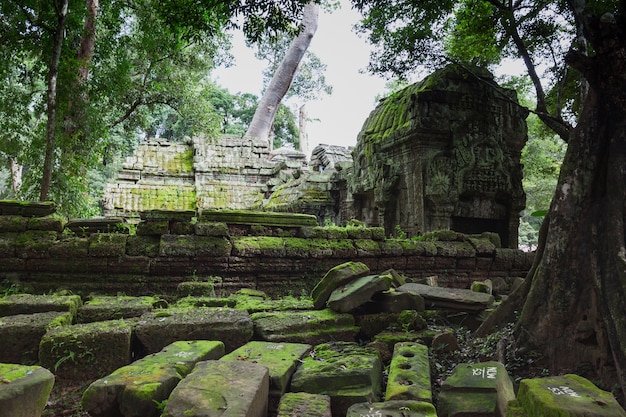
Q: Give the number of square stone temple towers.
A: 1